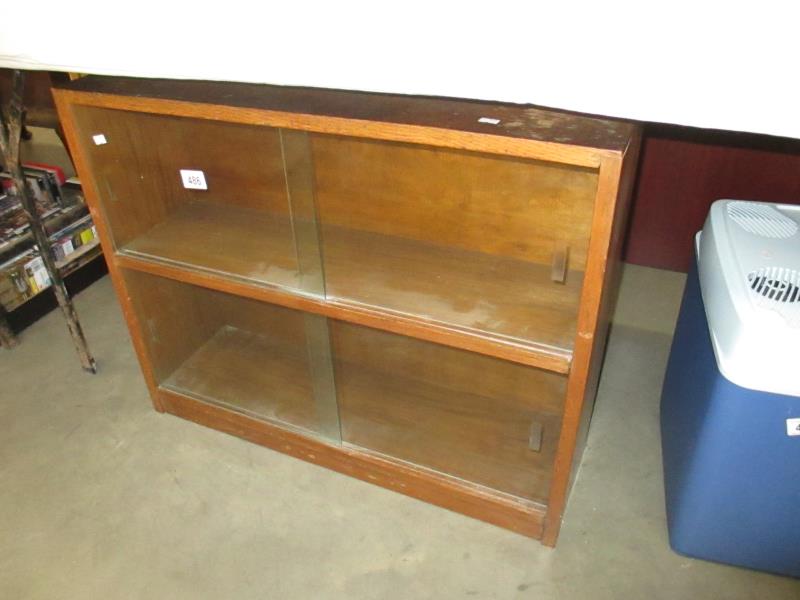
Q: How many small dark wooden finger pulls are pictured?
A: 2